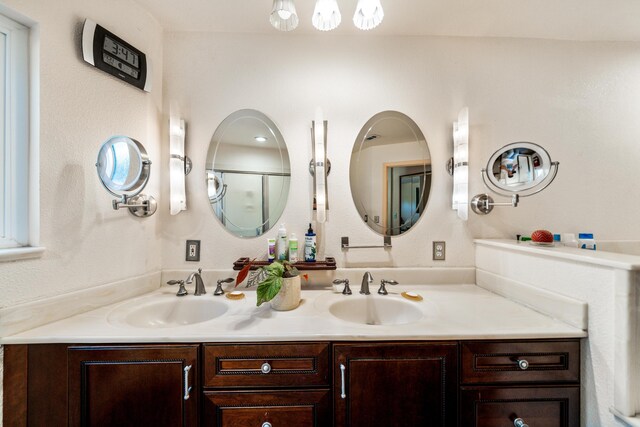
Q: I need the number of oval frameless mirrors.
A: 2